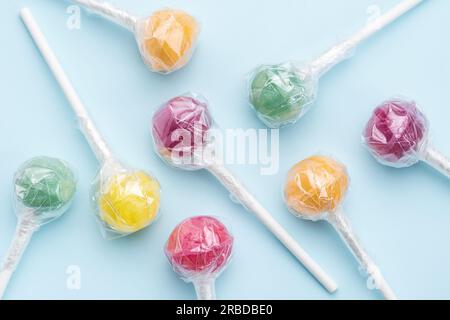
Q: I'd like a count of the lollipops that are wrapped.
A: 8